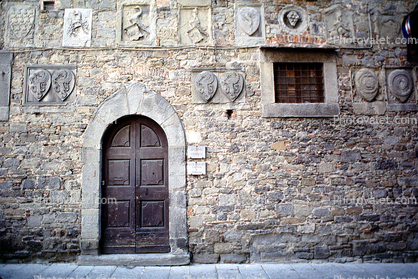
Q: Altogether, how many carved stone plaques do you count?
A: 12